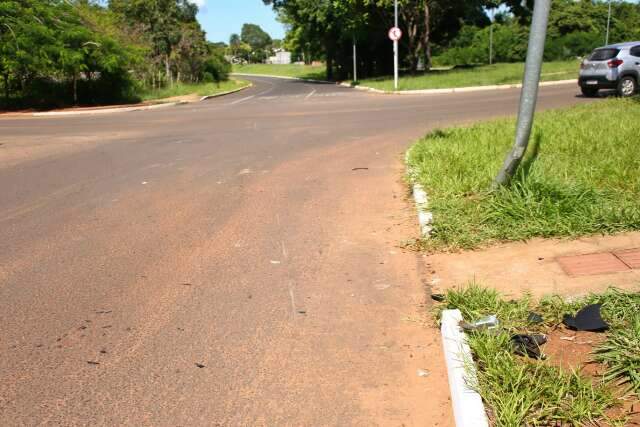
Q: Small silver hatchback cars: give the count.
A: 1